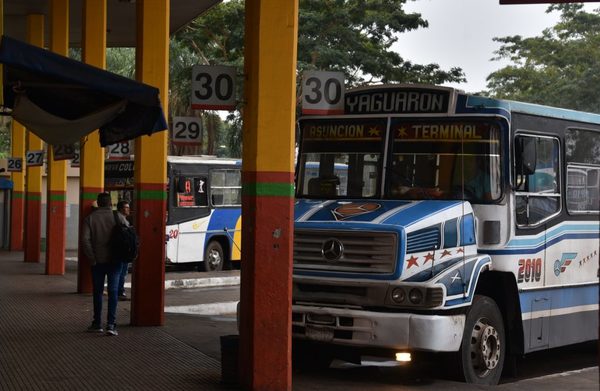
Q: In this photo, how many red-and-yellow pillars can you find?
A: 6